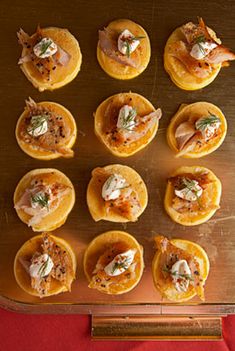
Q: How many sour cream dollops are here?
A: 12